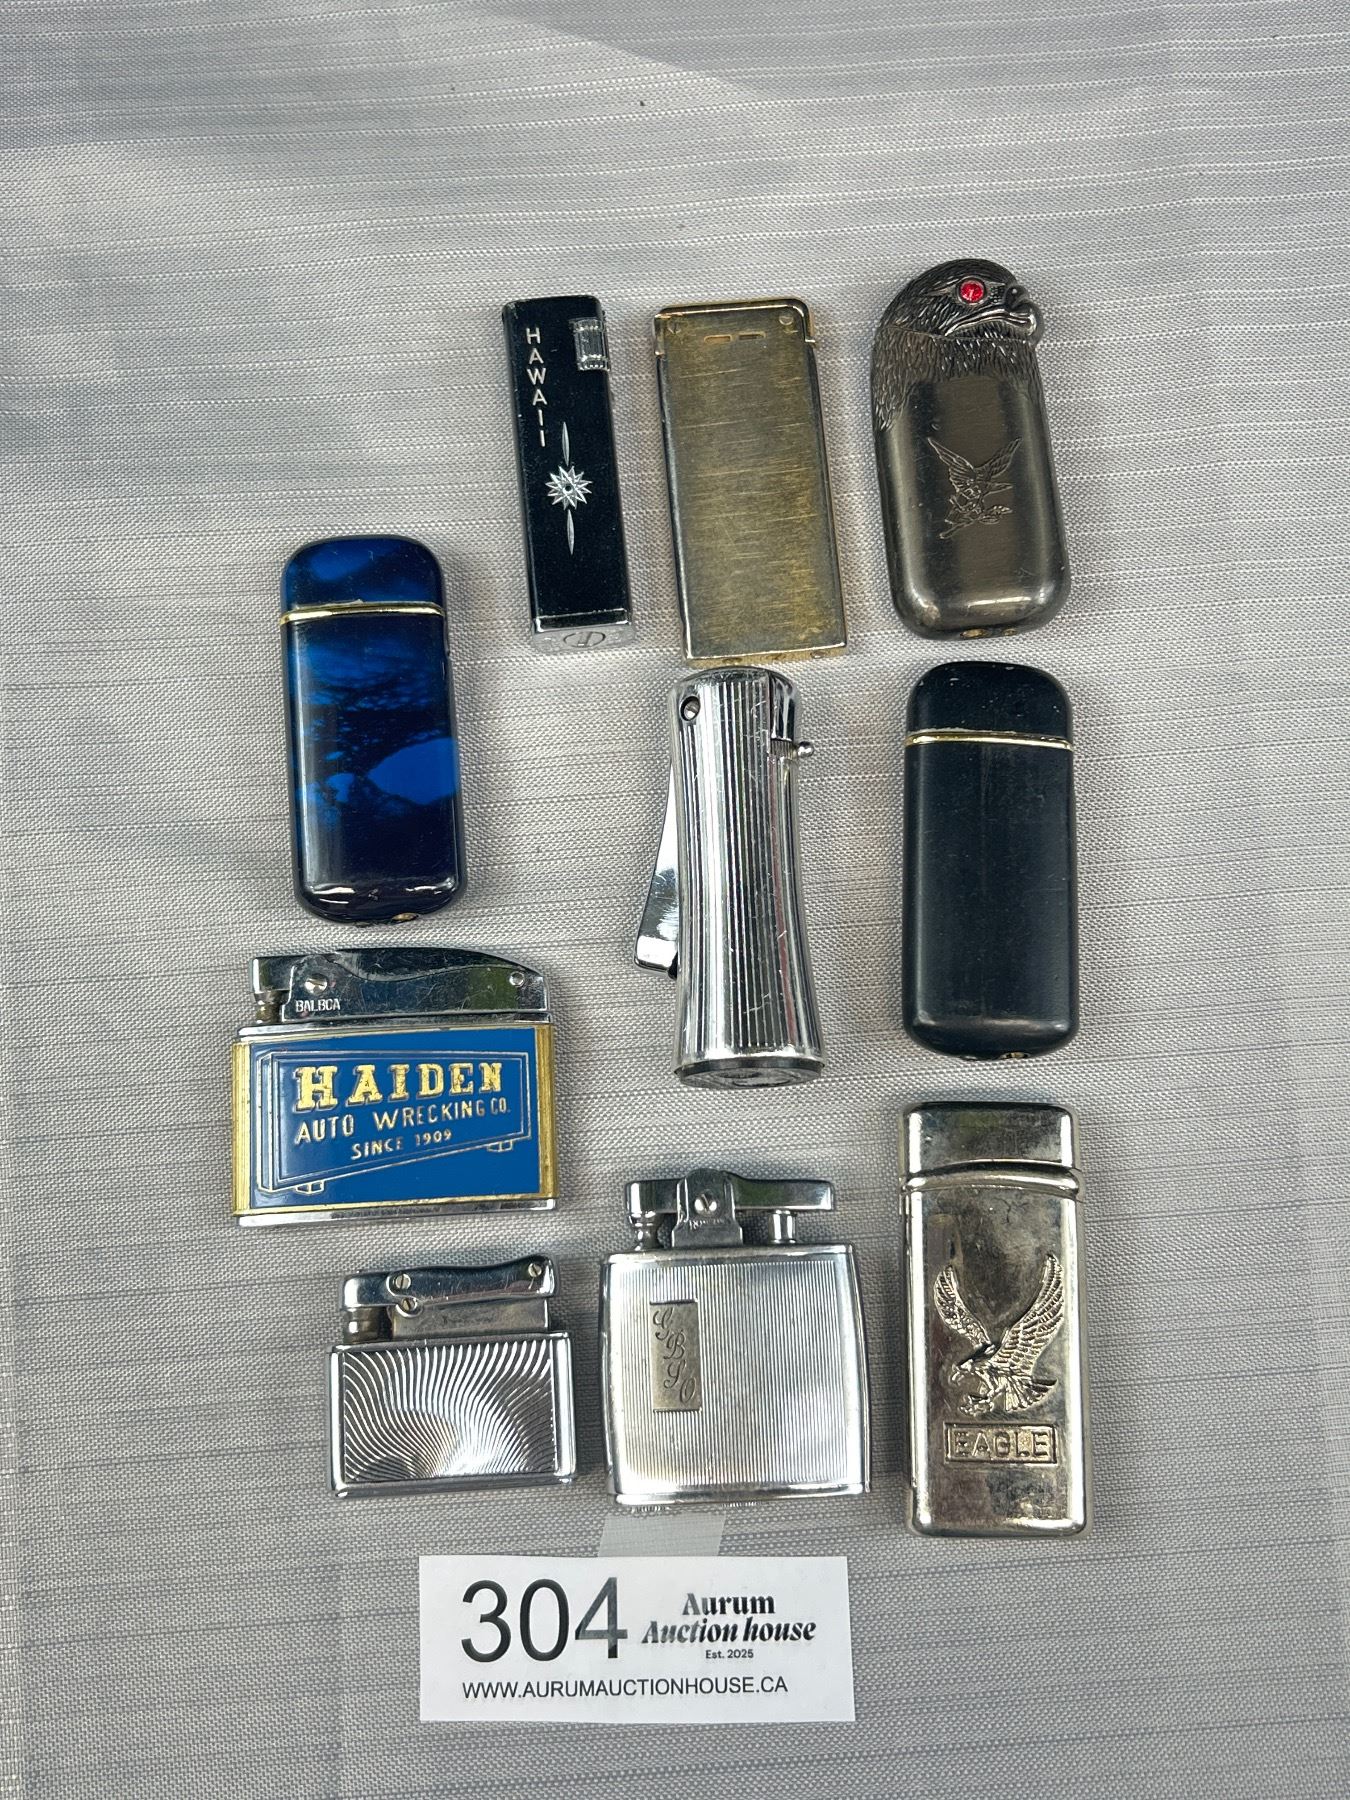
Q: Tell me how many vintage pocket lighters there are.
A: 10